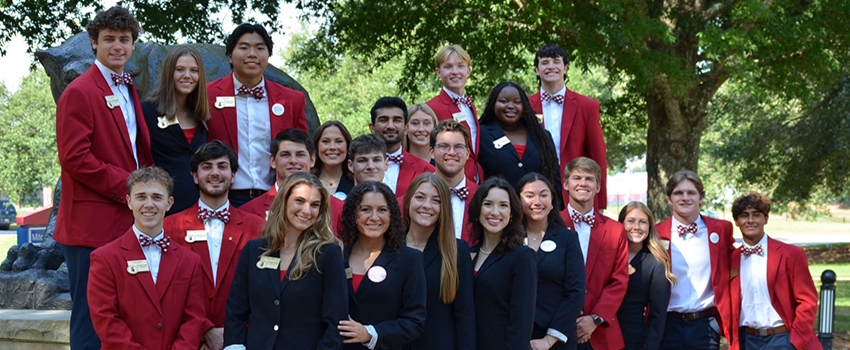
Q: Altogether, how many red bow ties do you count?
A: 11